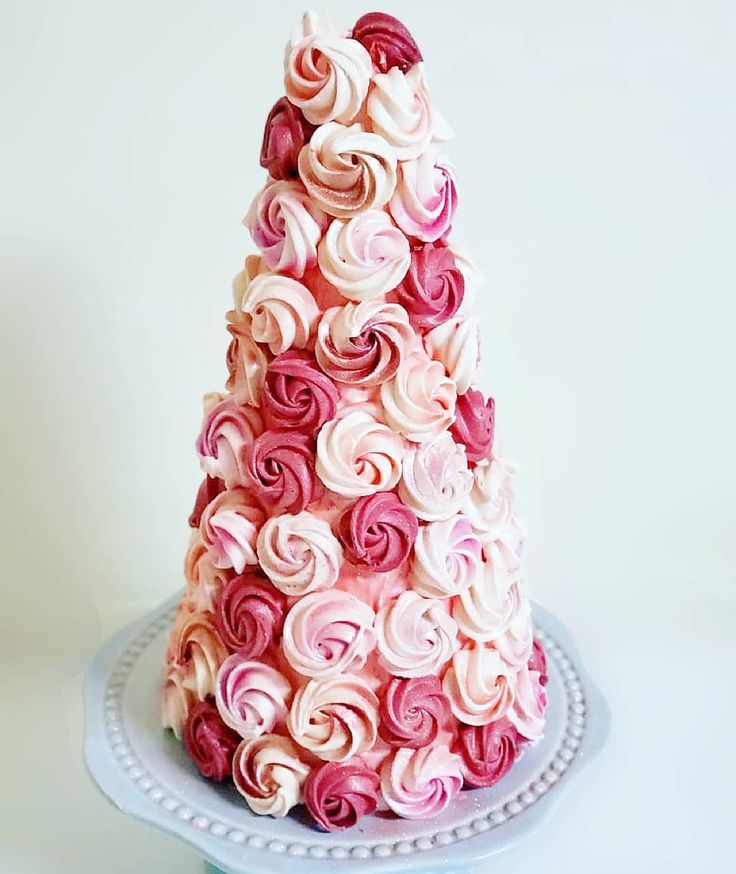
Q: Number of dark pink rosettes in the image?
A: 14